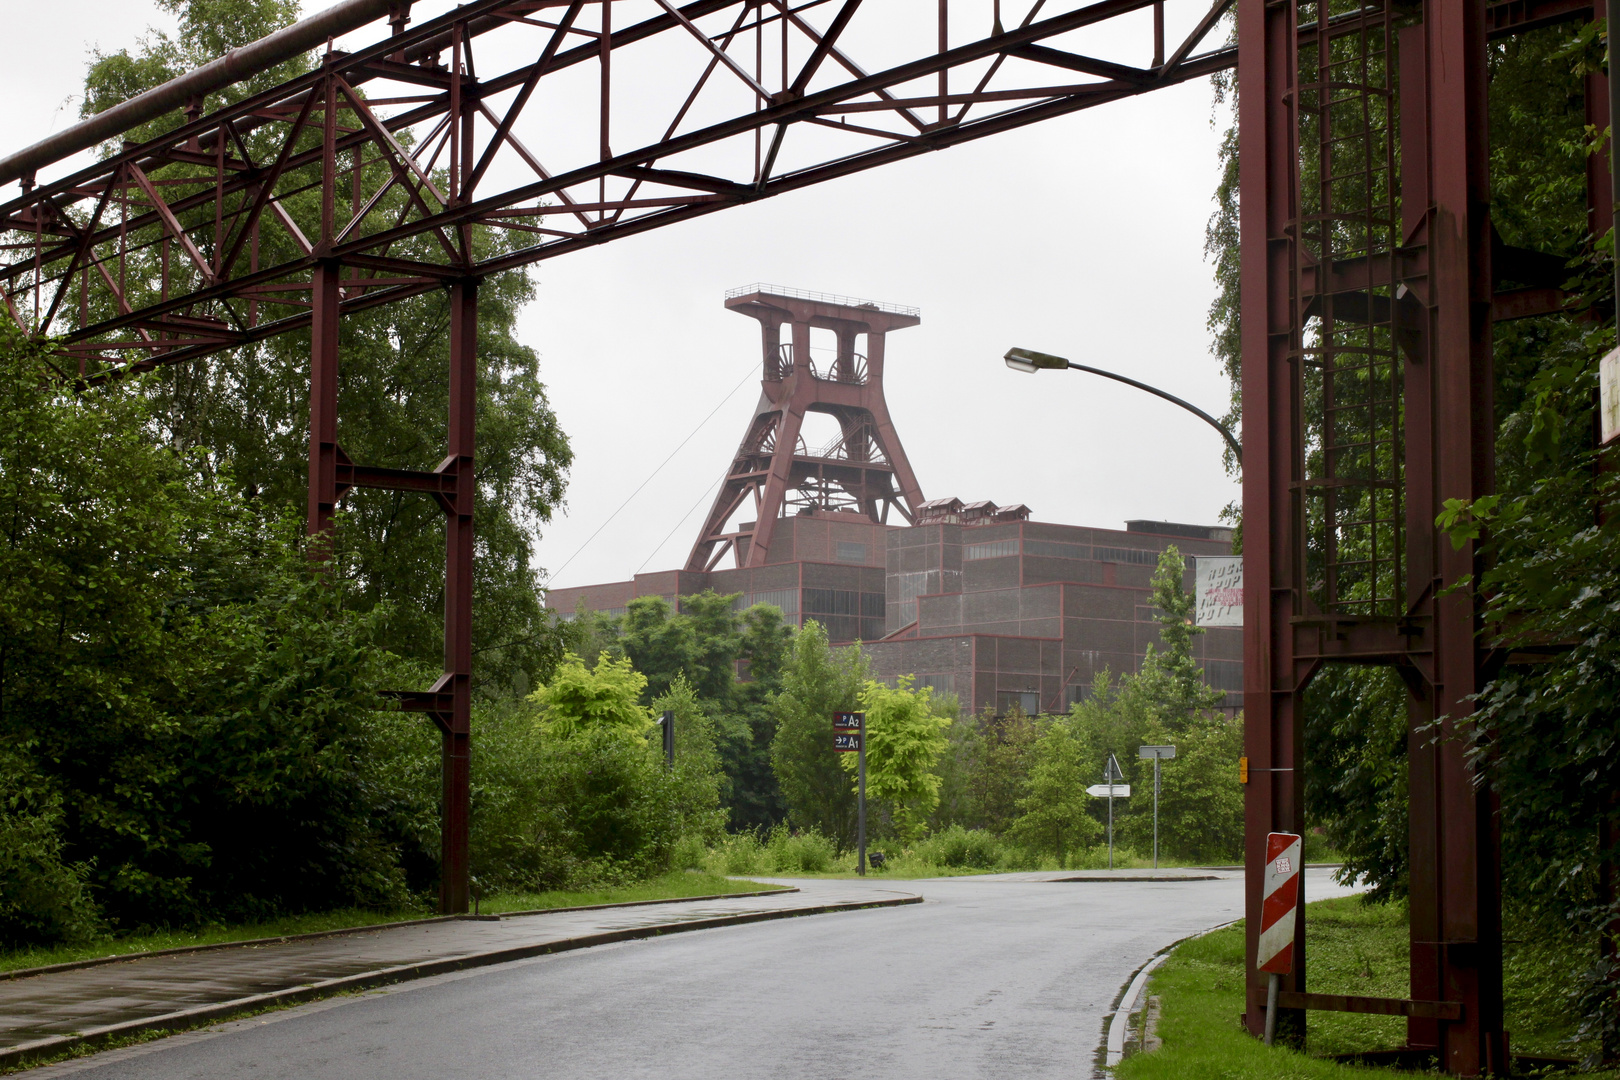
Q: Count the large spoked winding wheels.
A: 4